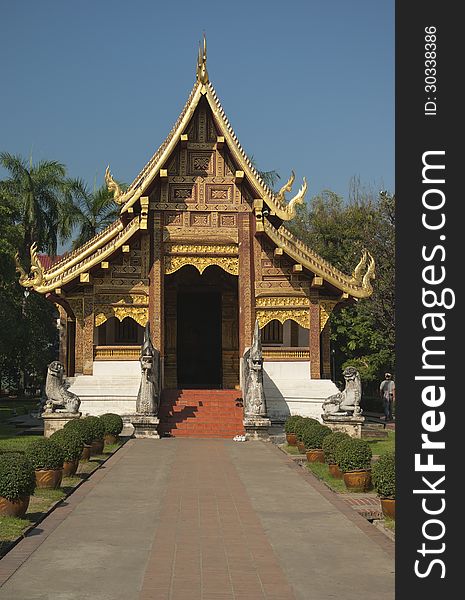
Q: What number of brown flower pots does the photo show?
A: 12